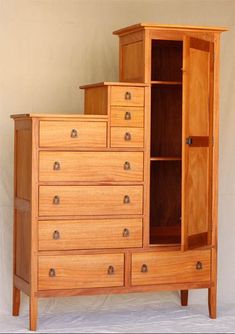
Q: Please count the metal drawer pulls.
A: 14